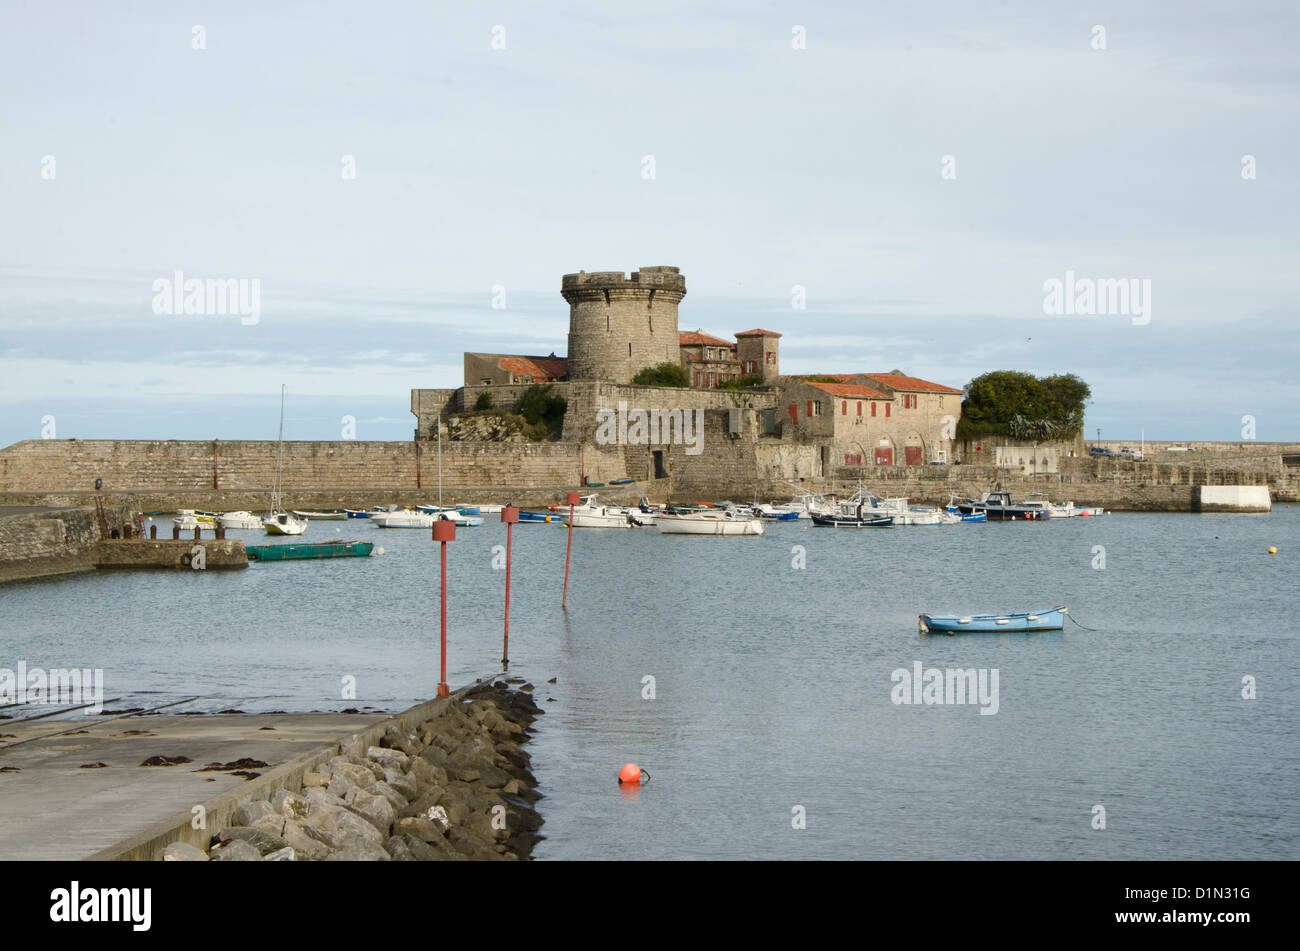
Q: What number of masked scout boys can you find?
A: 0